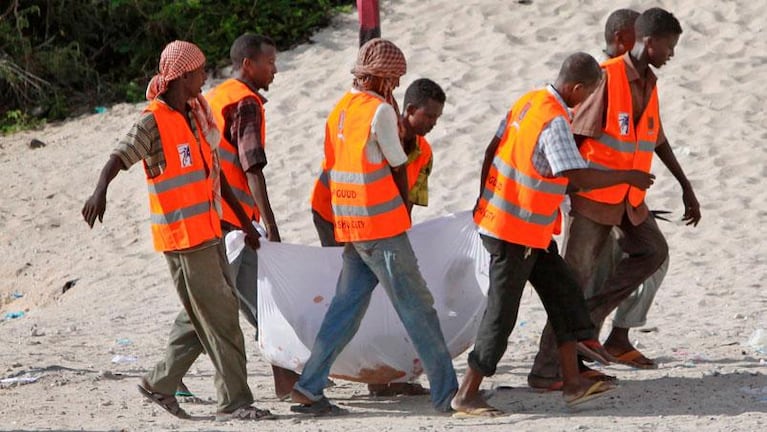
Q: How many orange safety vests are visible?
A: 6